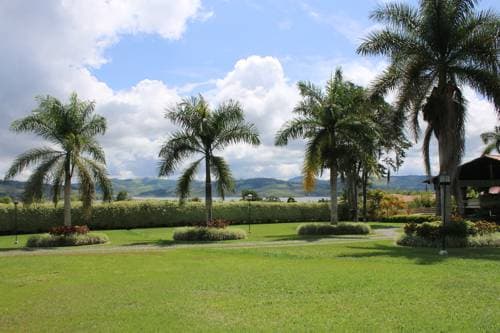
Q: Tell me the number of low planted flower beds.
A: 4